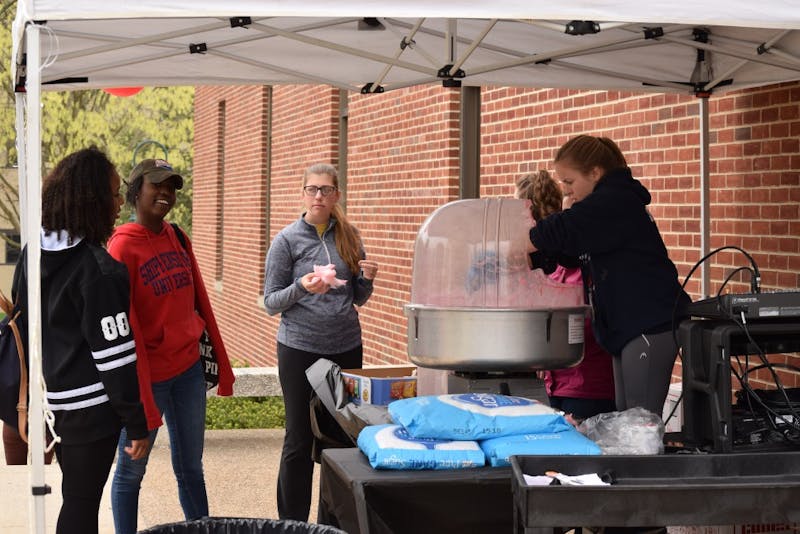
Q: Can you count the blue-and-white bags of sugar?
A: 3